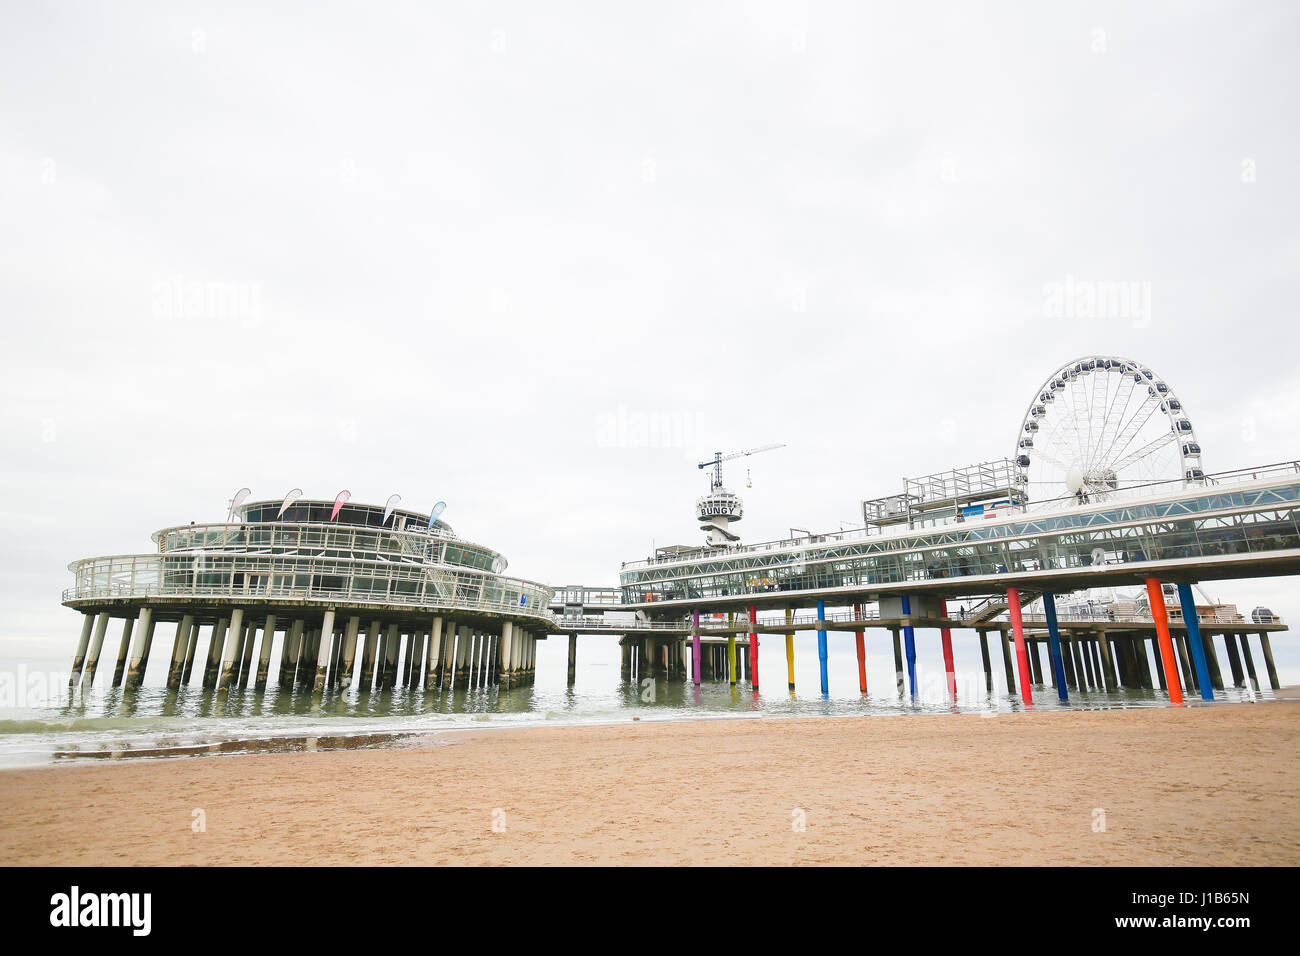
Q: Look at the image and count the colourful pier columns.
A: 12